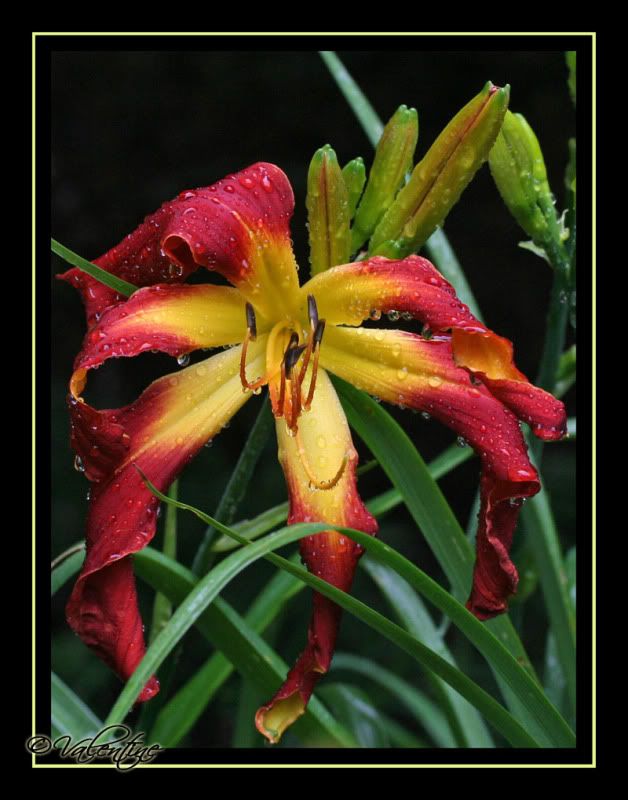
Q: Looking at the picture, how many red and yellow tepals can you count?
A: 6